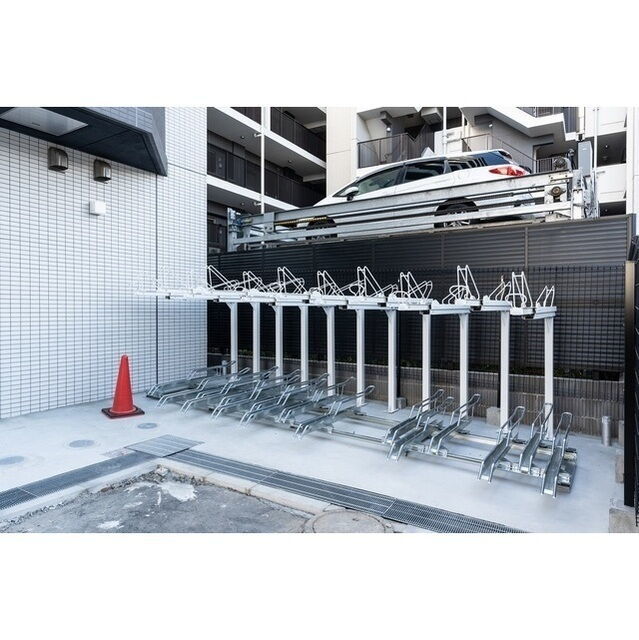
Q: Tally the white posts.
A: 11